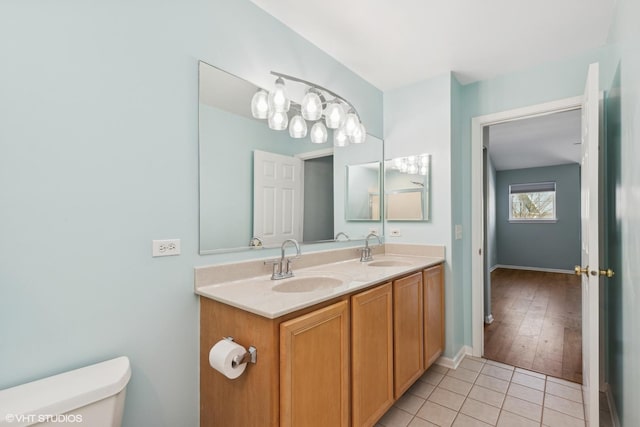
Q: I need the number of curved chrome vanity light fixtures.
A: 1